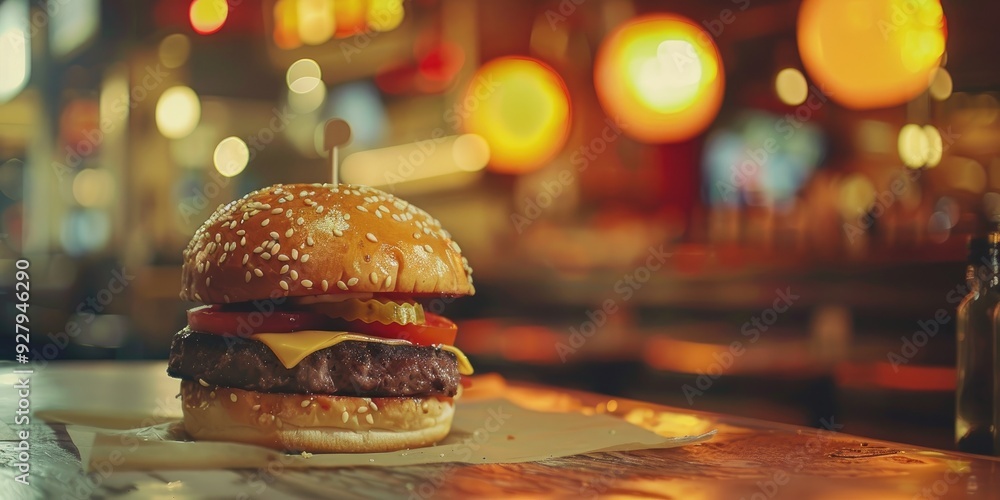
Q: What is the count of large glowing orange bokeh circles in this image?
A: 3